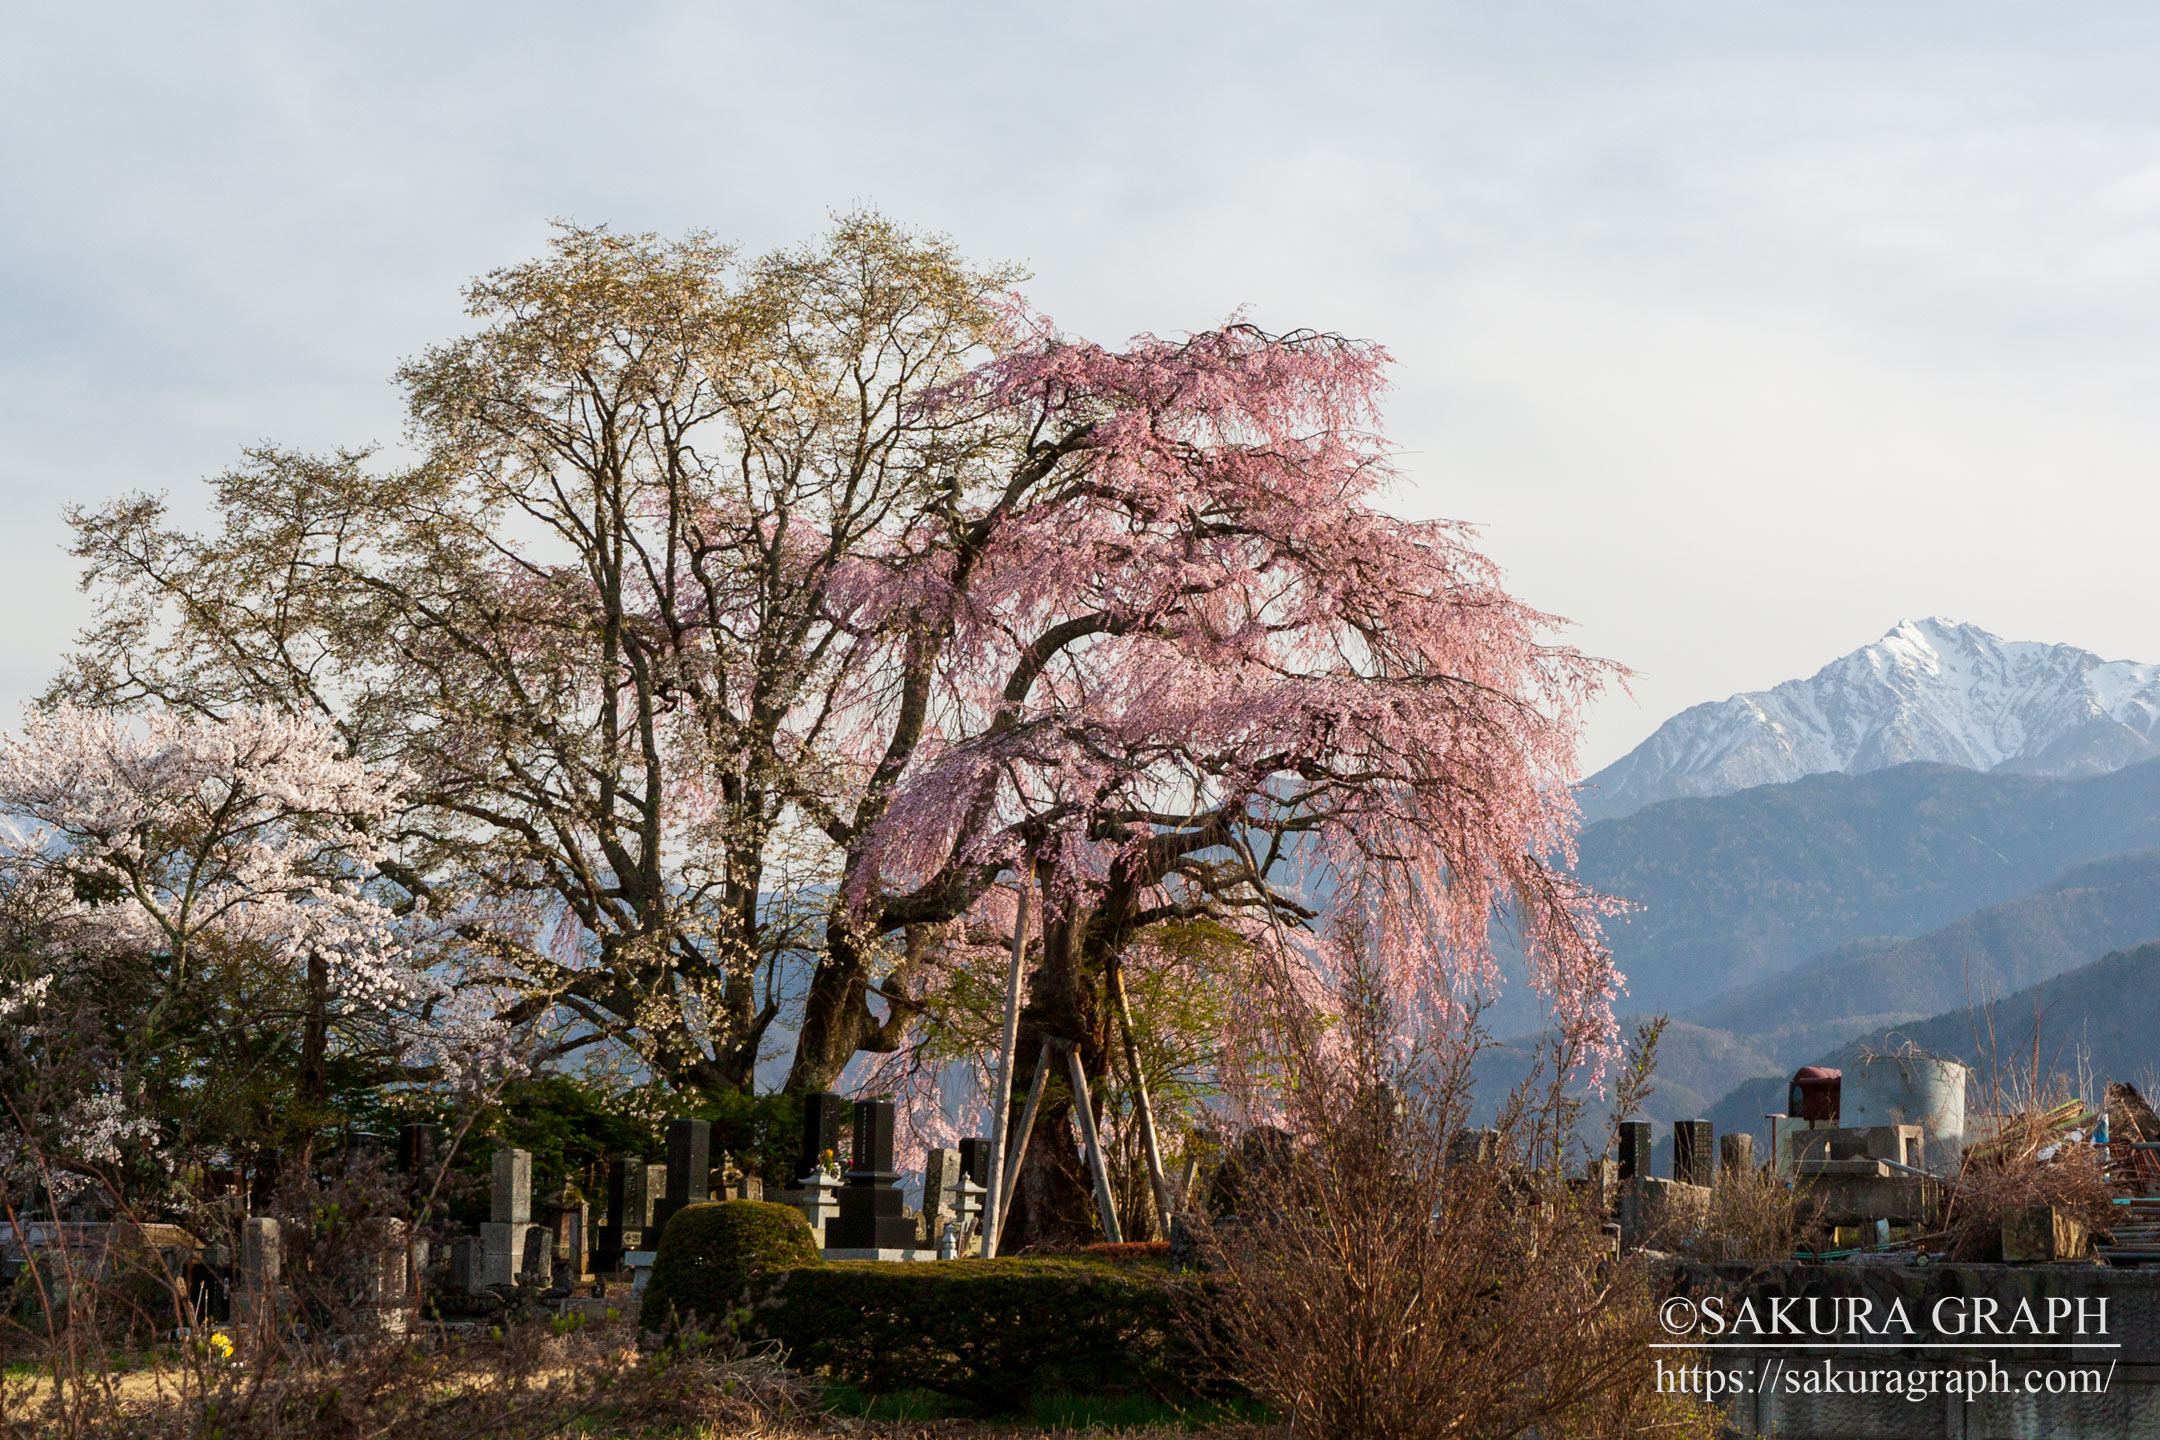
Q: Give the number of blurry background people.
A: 0